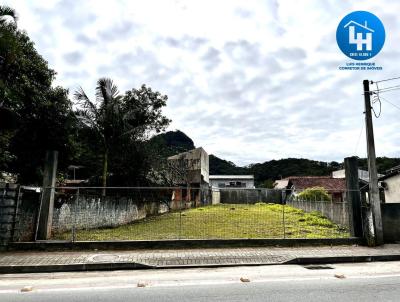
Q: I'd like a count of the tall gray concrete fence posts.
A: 2